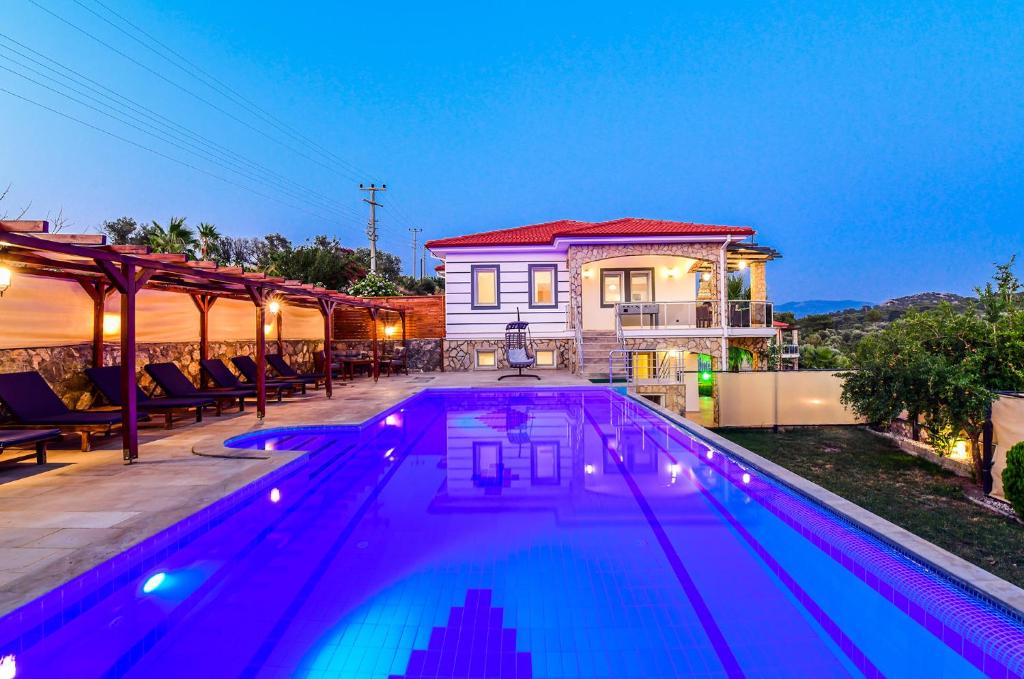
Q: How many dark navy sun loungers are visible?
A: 7